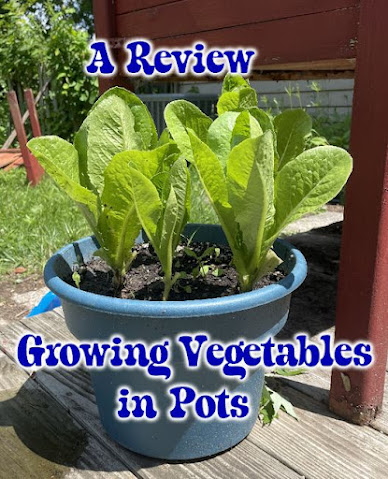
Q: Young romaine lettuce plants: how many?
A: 3